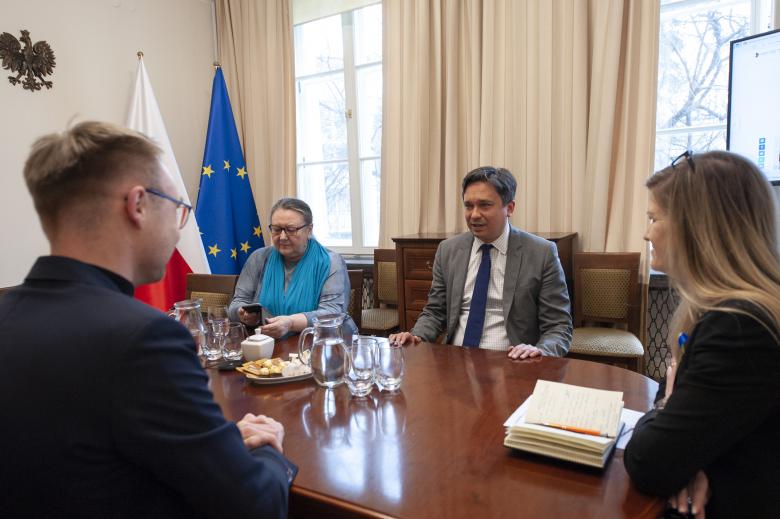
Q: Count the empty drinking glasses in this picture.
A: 6